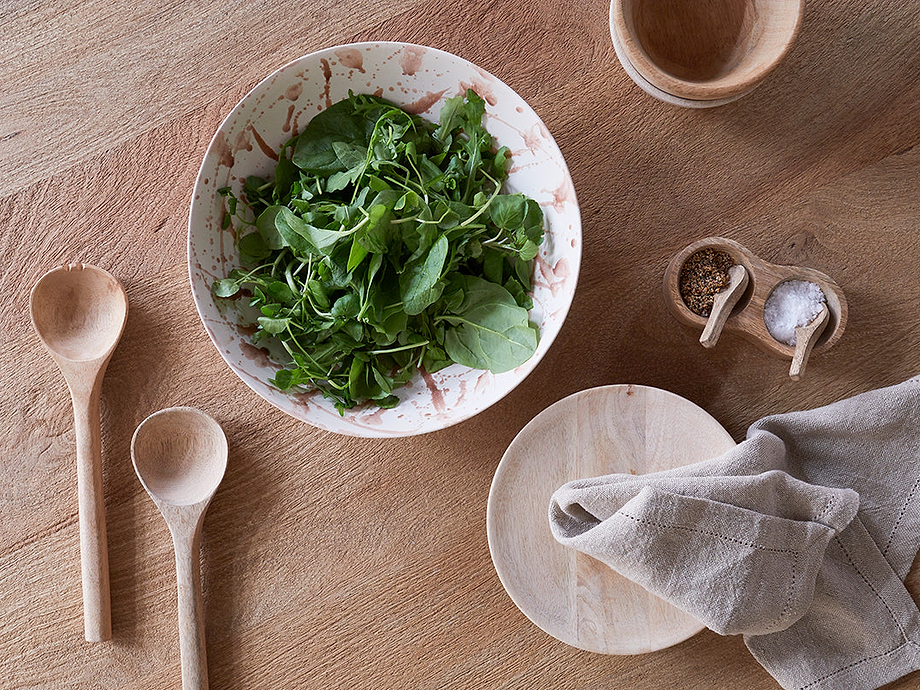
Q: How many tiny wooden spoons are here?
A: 2